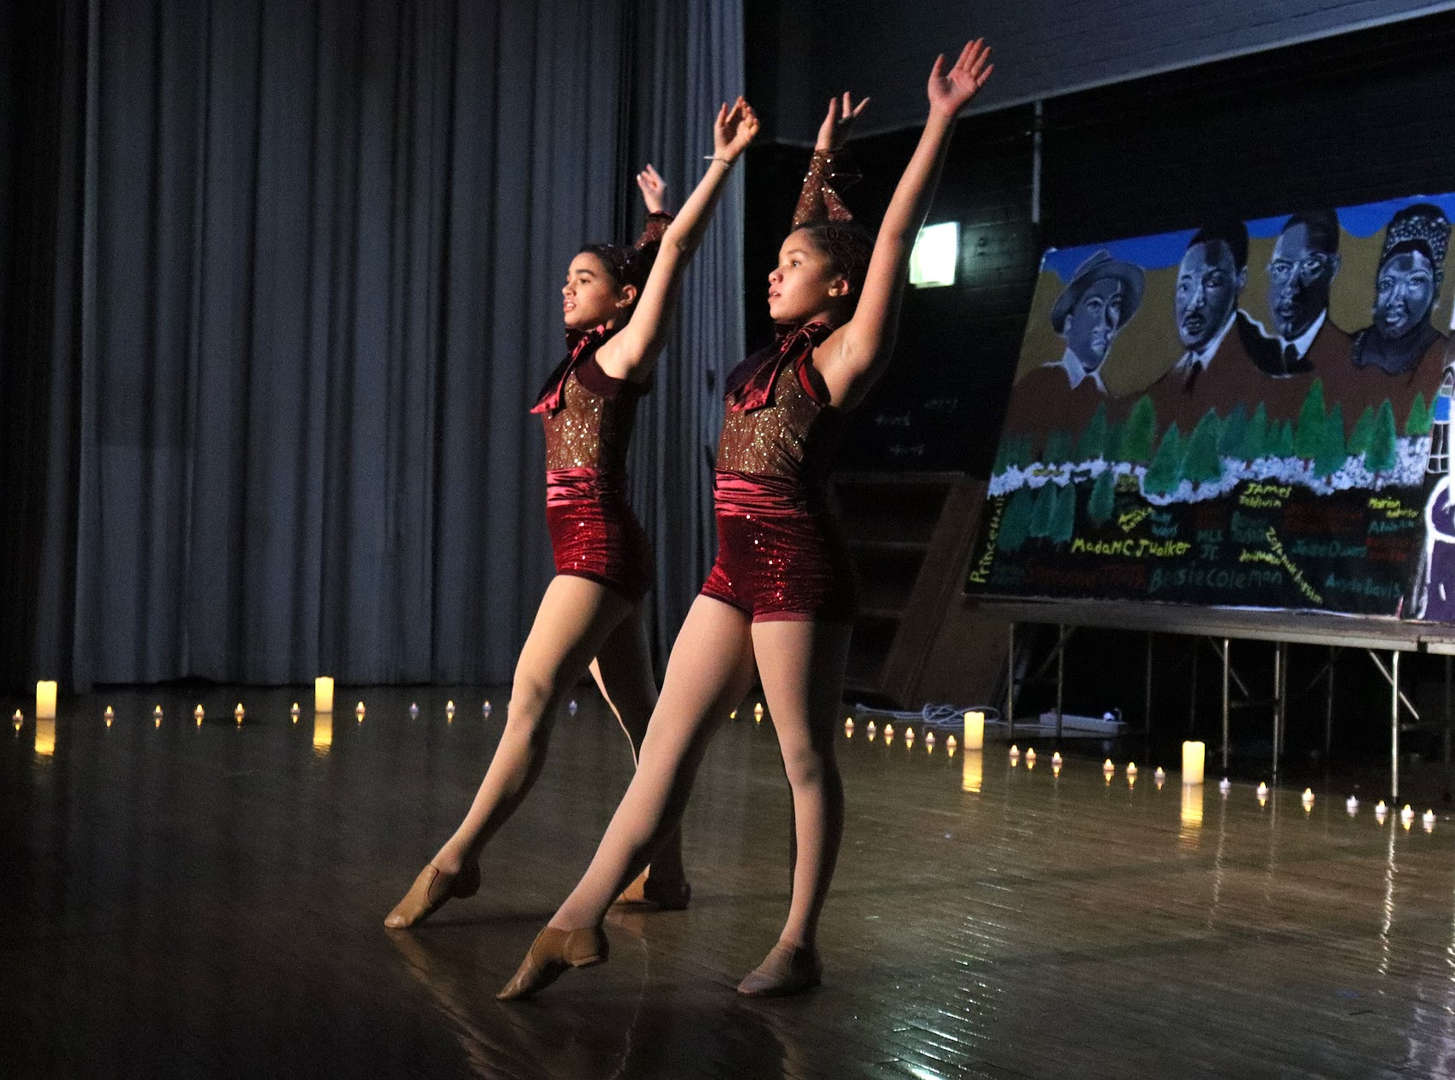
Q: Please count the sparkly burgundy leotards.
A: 2